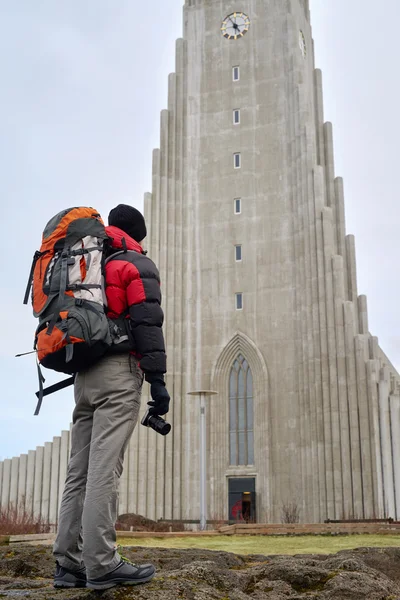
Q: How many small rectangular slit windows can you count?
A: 6